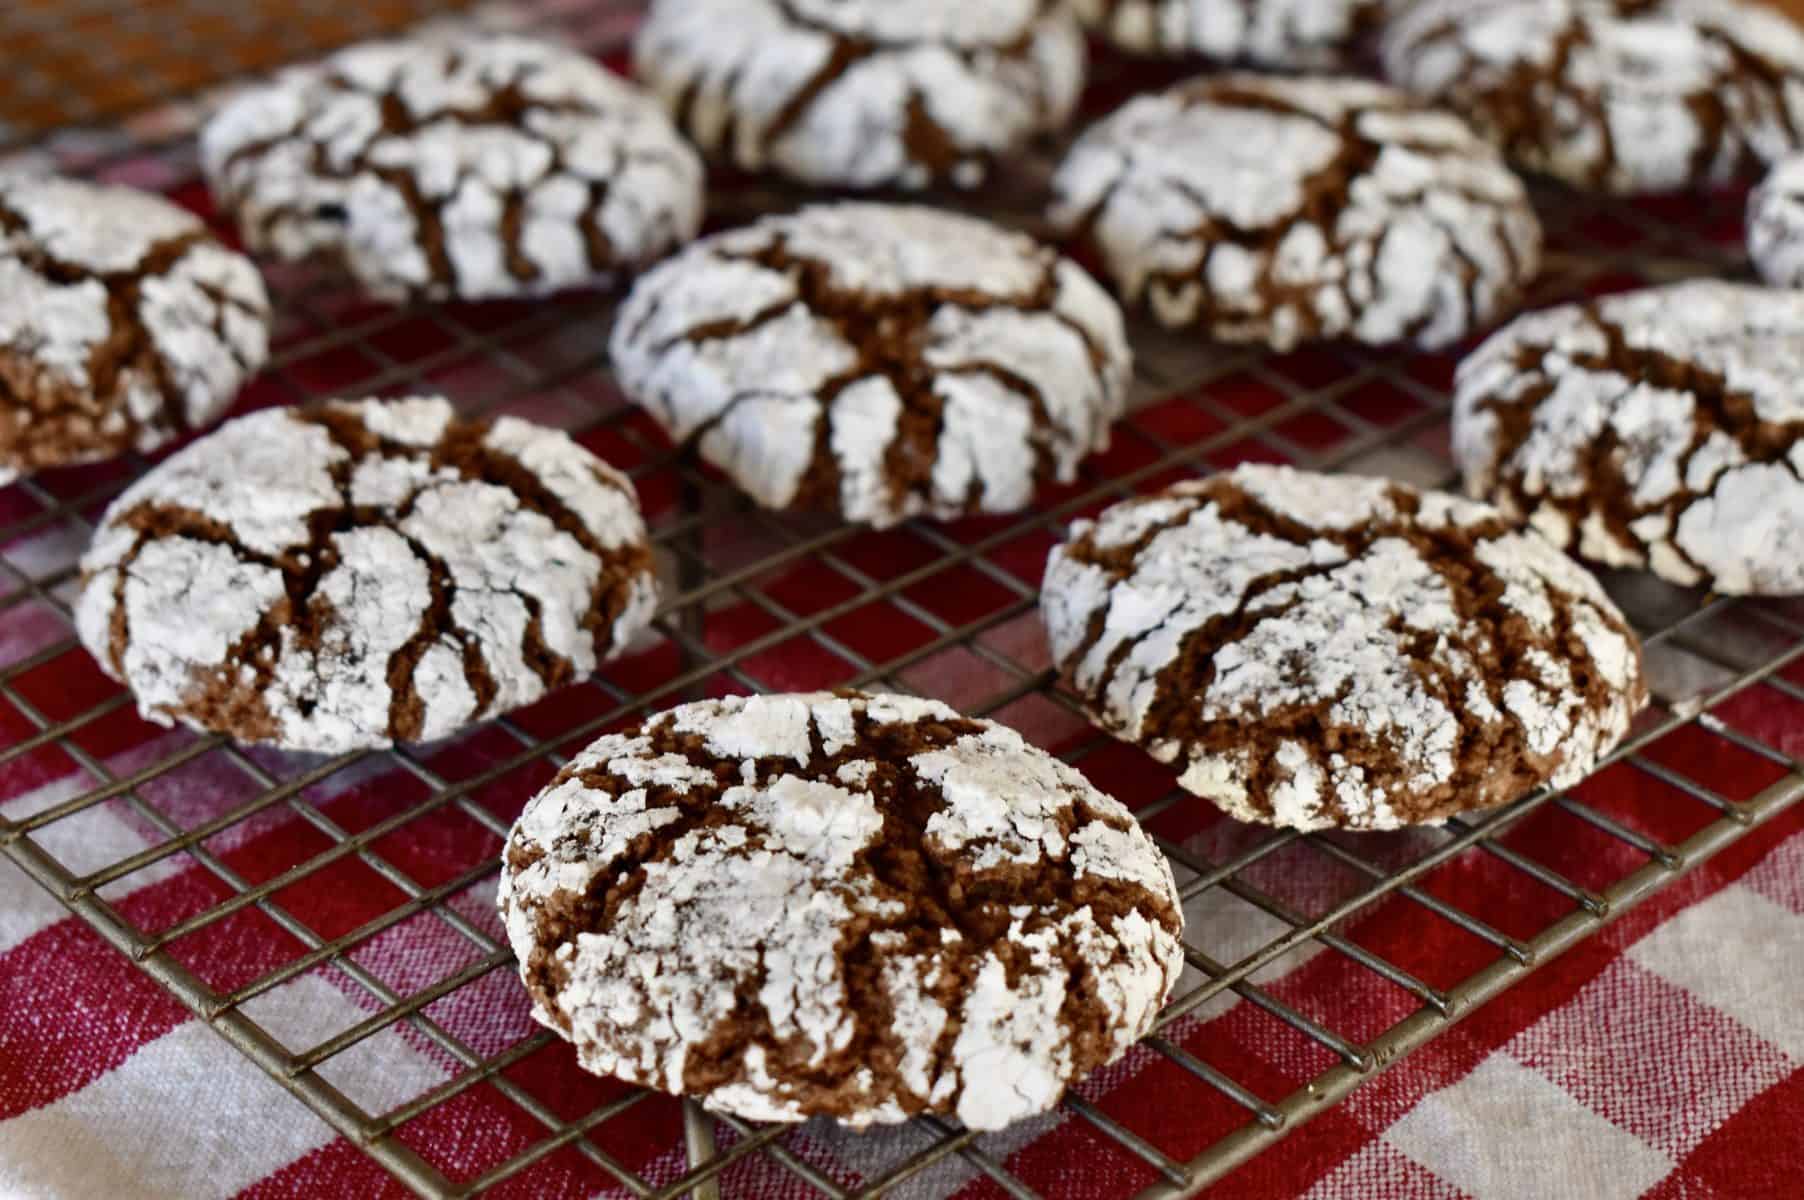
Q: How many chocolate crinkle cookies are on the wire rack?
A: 12